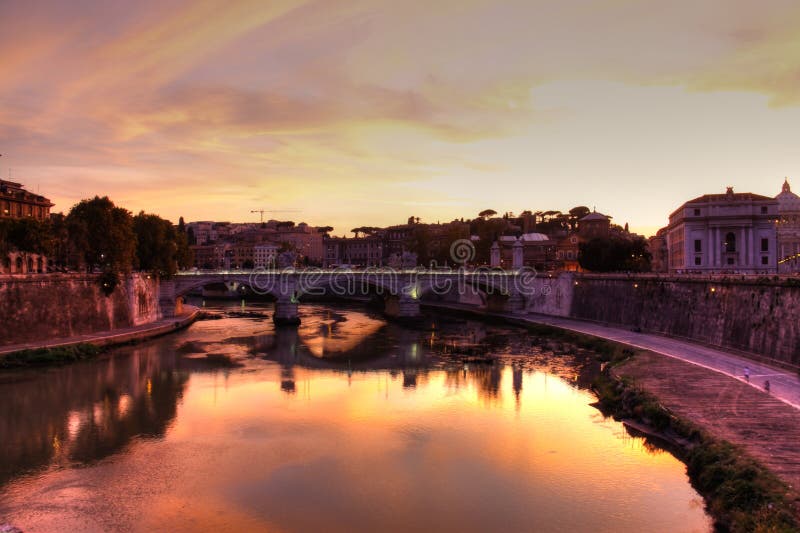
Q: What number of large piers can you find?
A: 2